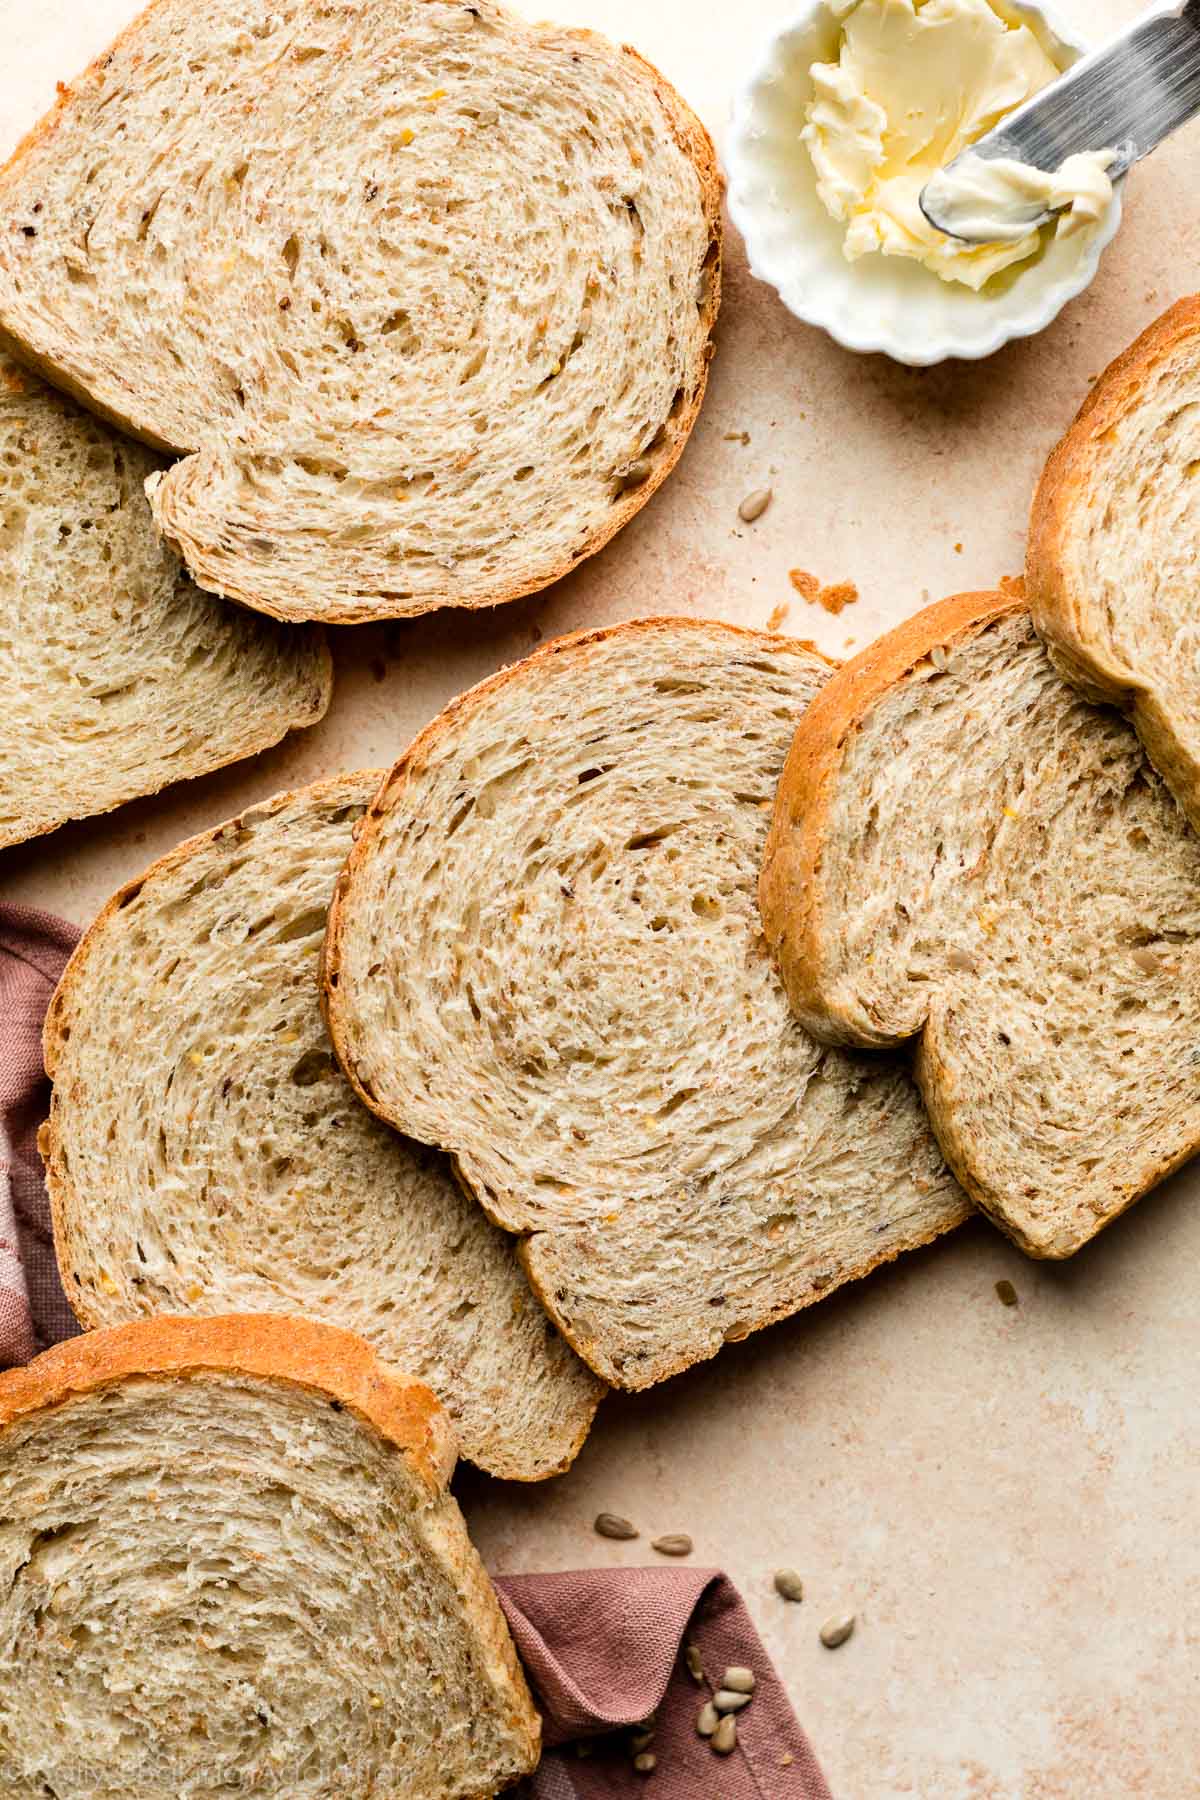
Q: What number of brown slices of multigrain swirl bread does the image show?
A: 7